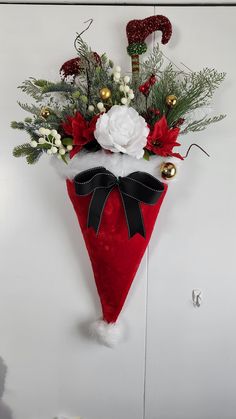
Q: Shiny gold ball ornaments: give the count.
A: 4